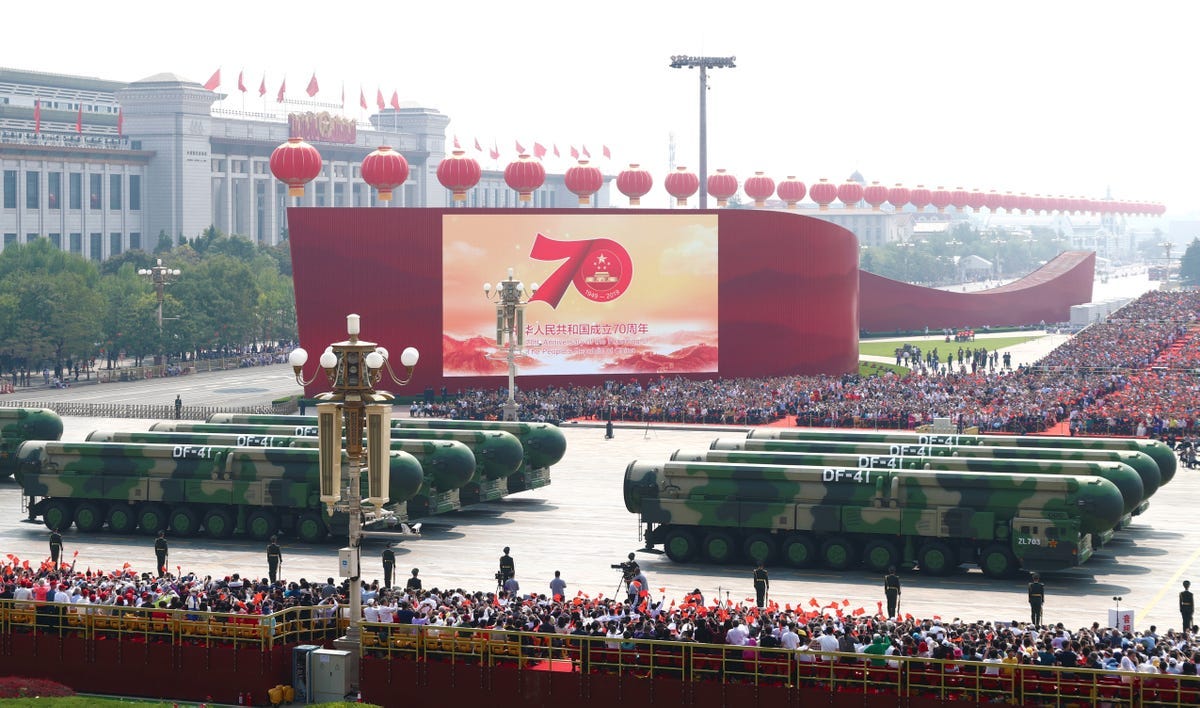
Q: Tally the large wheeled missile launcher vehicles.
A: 9